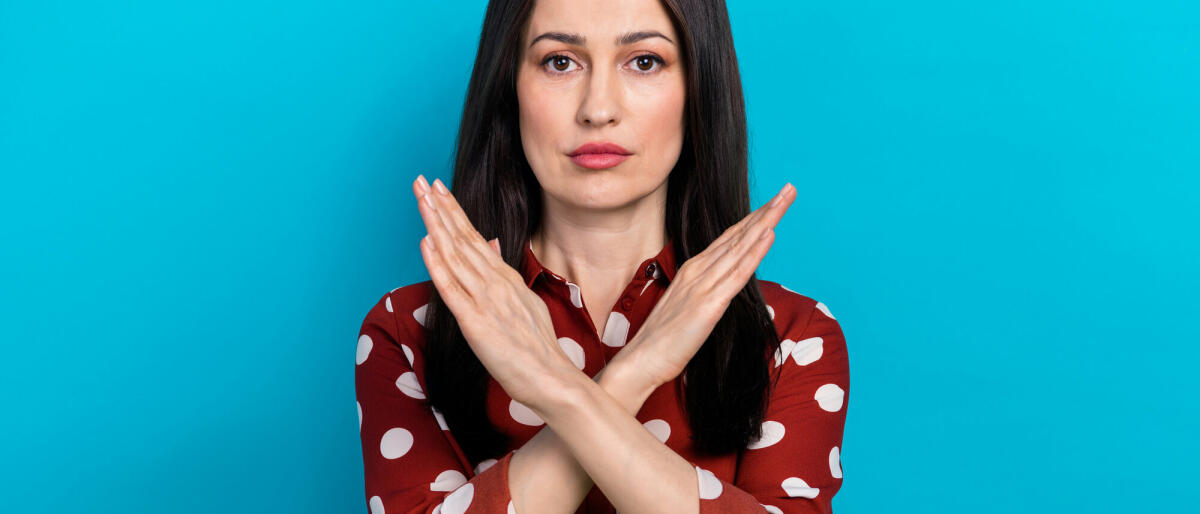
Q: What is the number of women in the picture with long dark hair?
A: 1